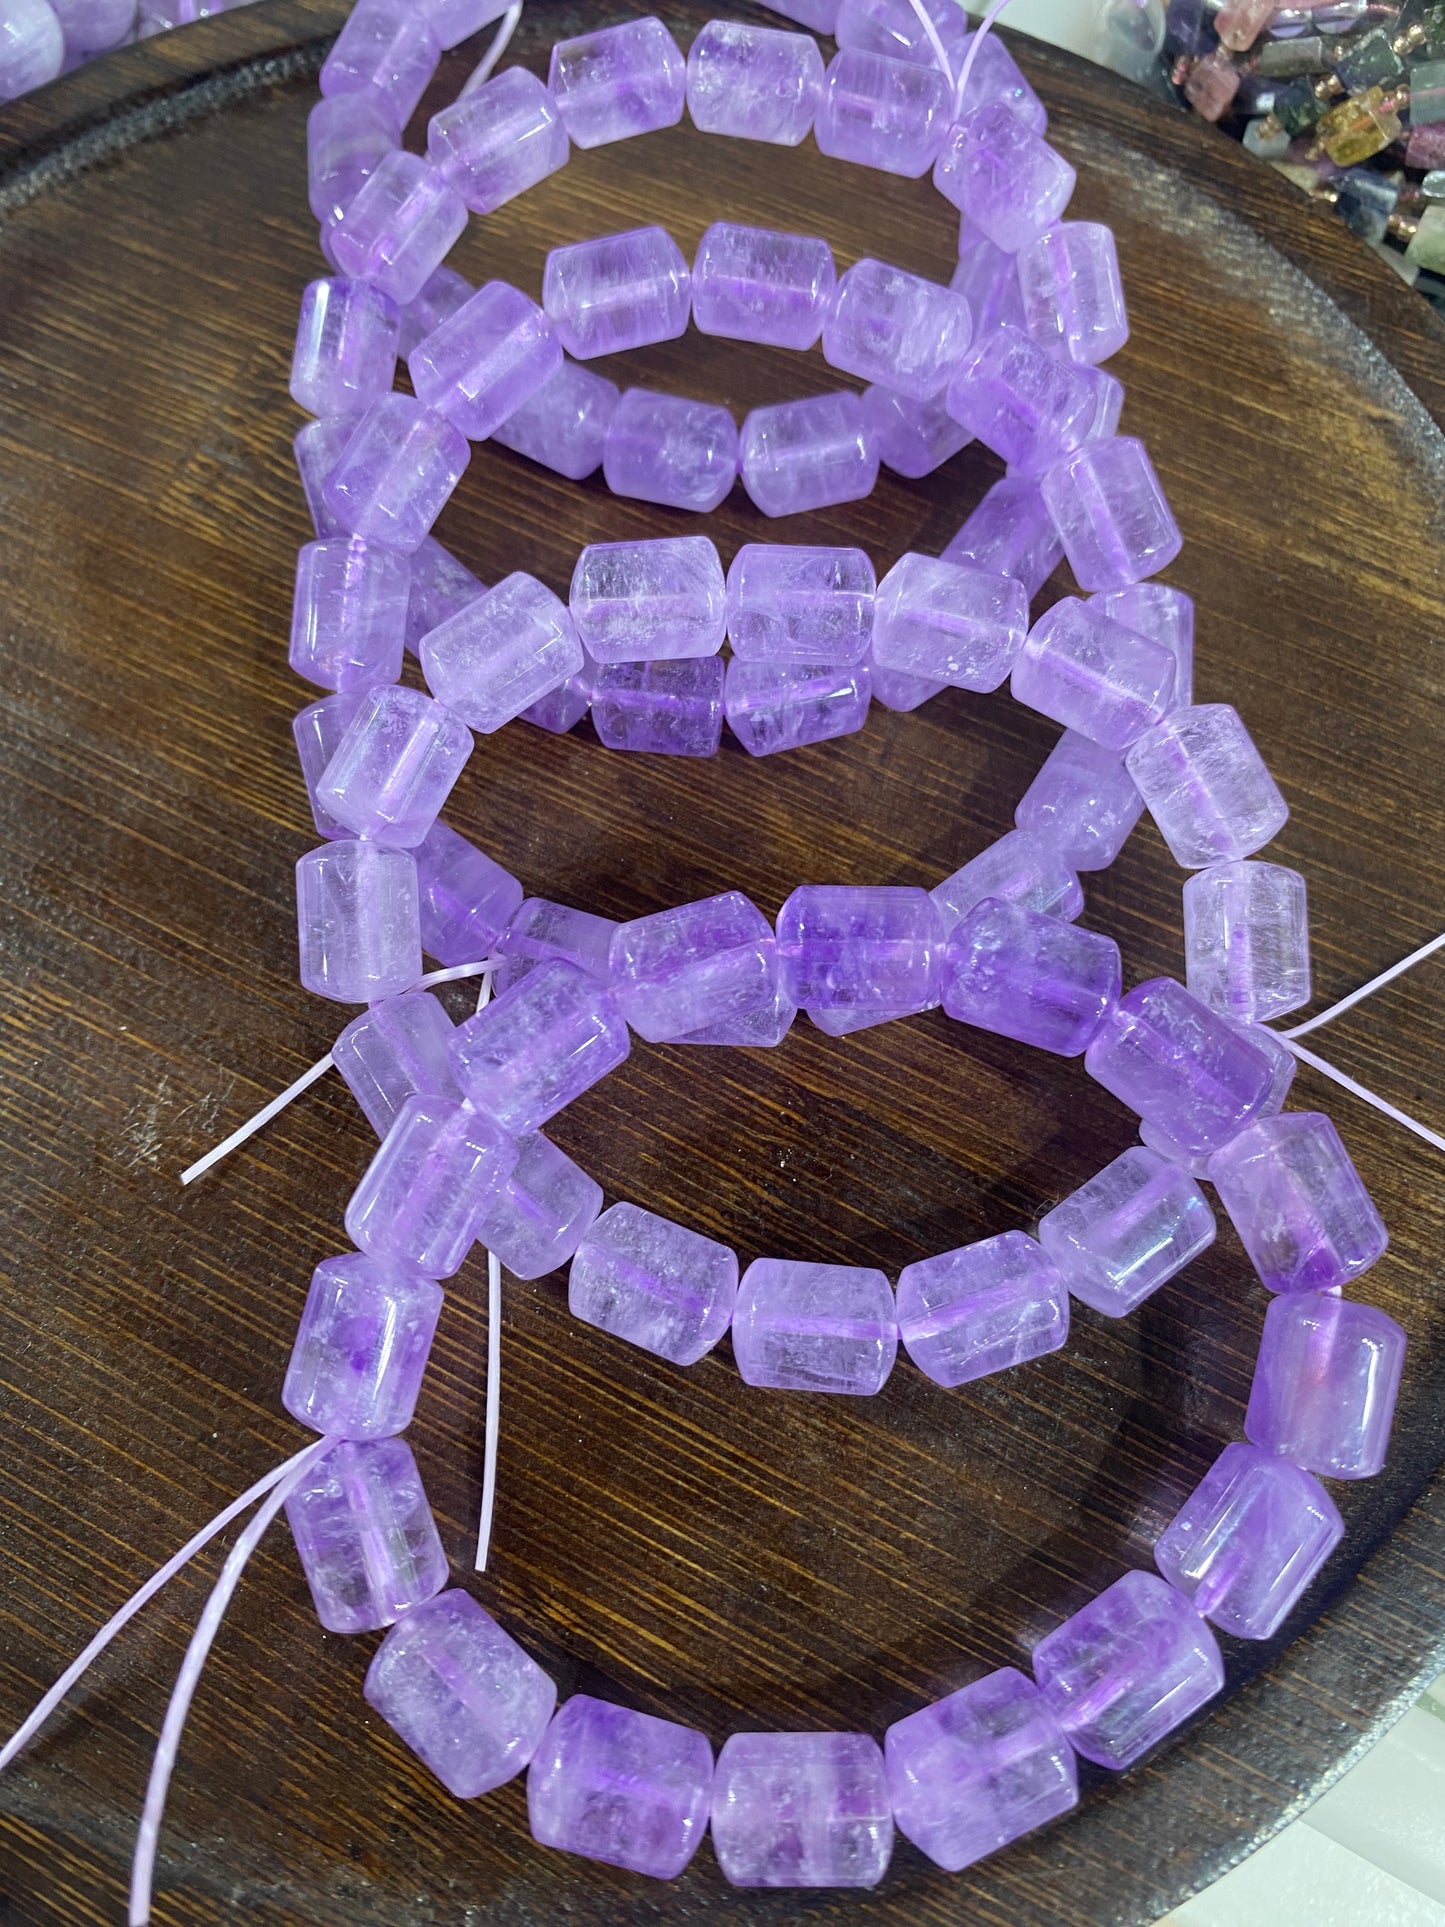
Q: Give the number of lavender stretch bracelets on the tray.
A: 5